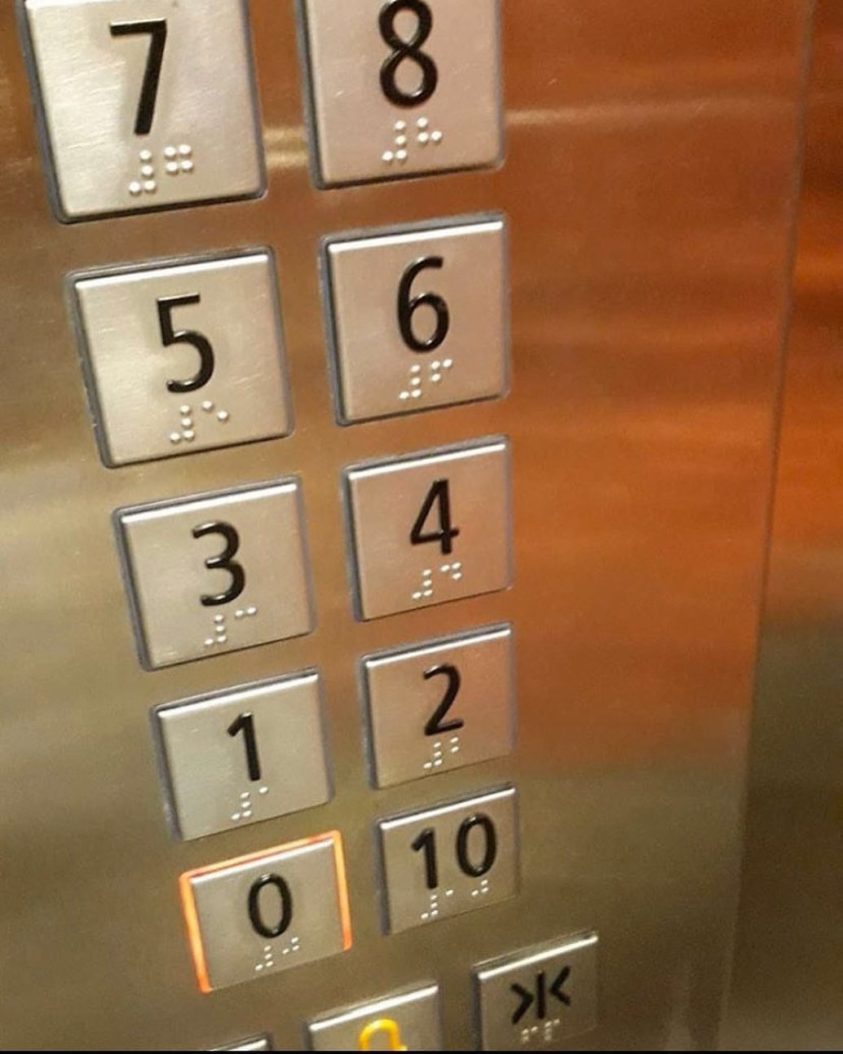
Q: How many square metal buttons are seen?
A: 13